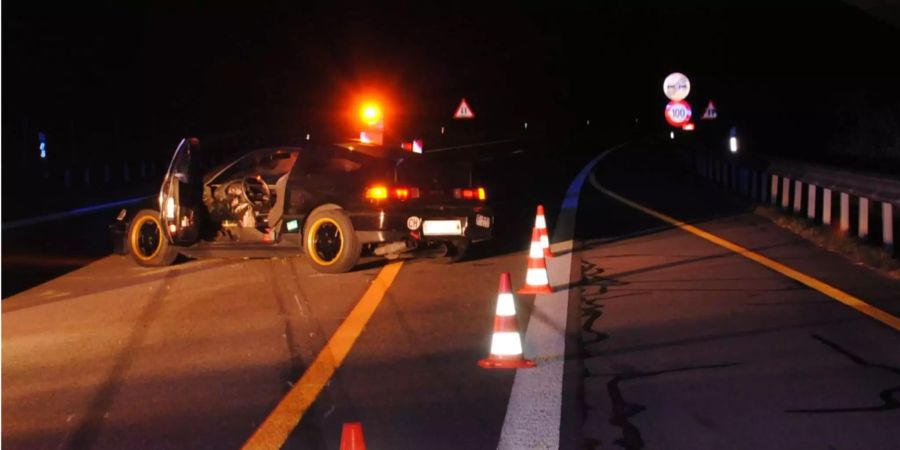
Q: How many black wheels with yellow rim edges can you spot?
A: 2